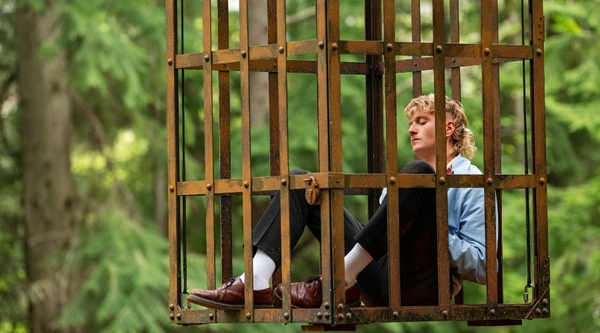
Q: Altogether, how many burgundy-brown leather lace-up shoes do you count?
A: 2